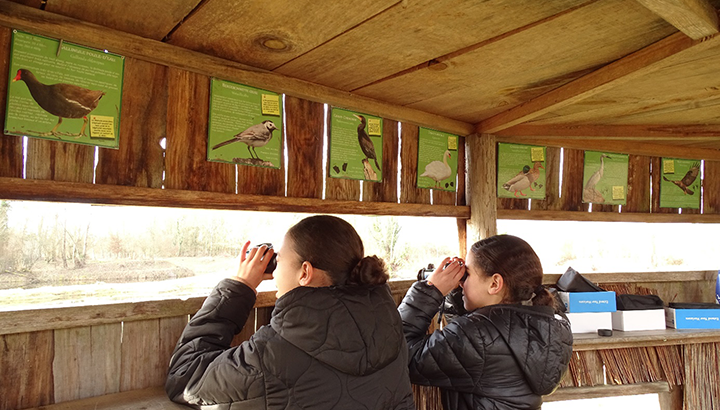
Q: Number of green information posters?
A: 7